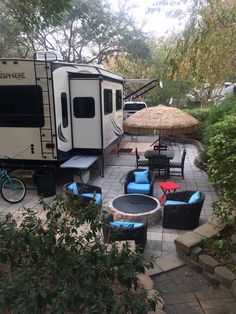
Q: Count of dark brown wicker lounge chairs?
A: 4